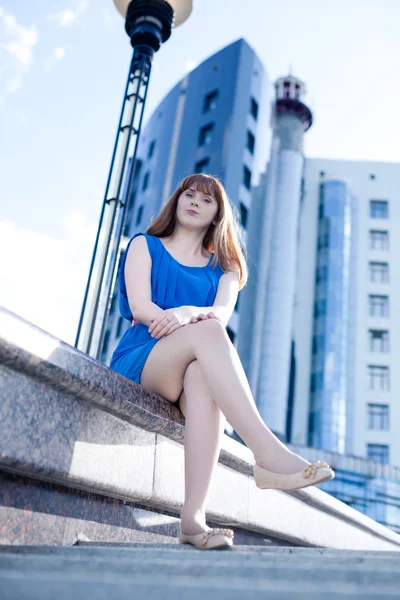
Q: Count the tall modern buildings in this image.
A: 2